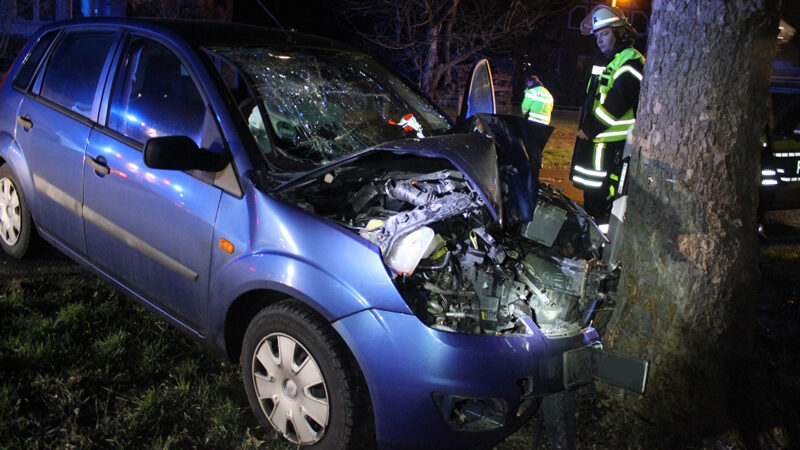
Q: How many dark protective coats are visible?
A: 1